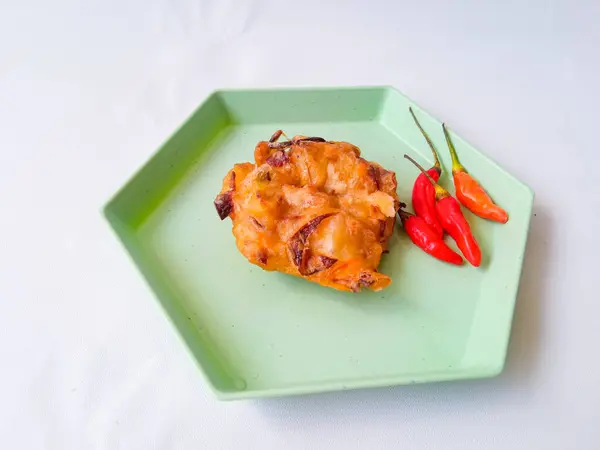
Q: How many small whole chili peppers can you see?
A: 4